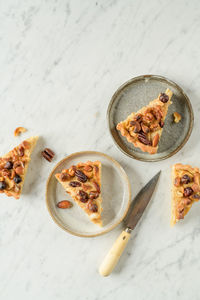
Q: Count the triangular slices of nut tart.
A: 4